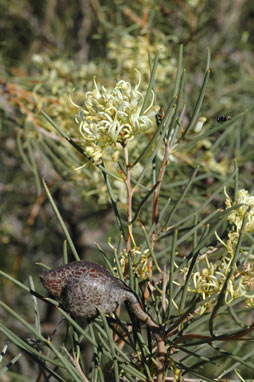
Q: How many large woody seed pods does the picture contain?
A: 1